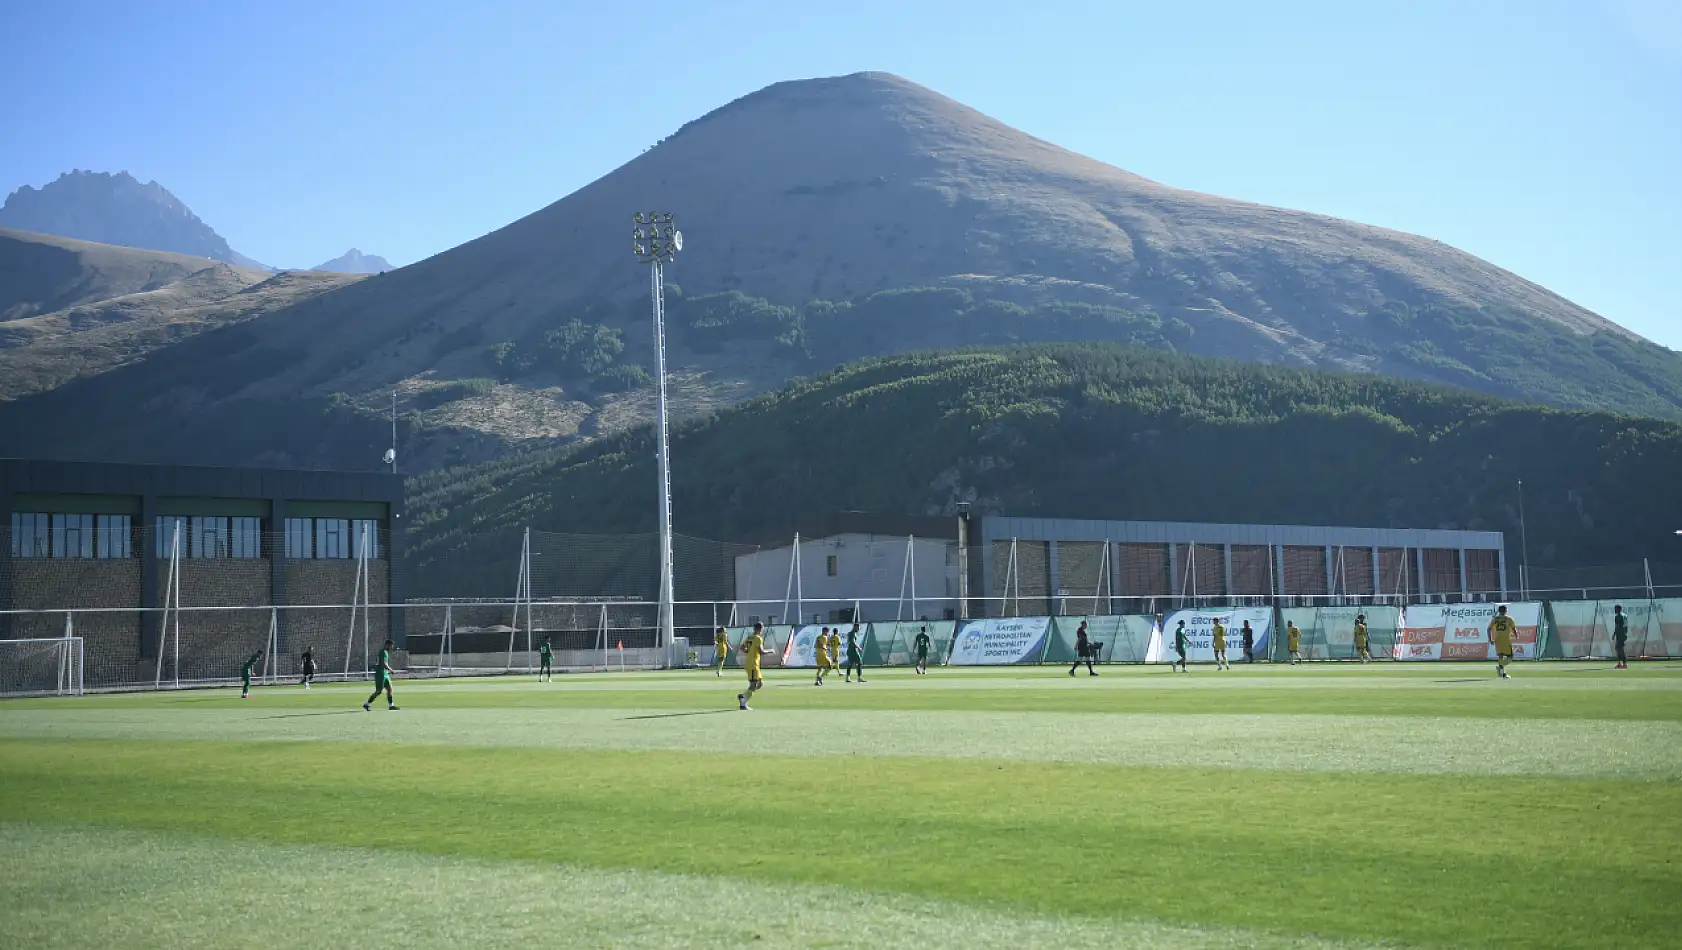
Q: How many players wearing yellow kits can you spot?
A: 8